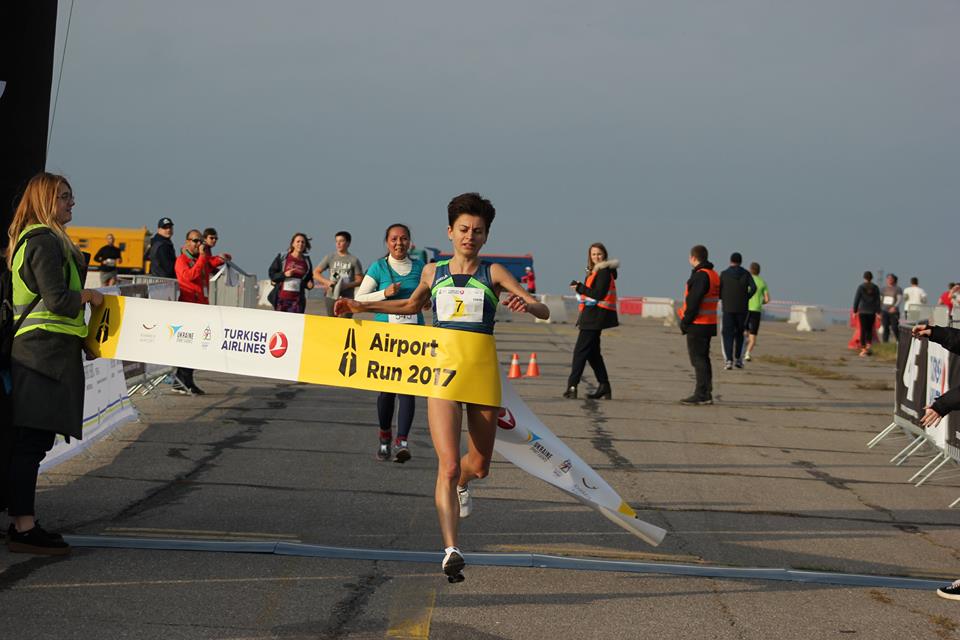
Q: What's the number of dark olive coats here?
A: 1